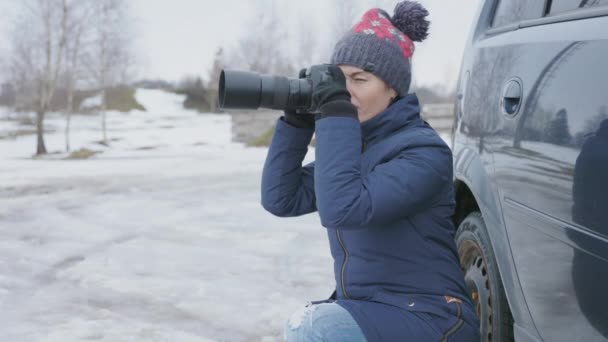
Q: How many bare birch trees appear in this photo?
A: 3